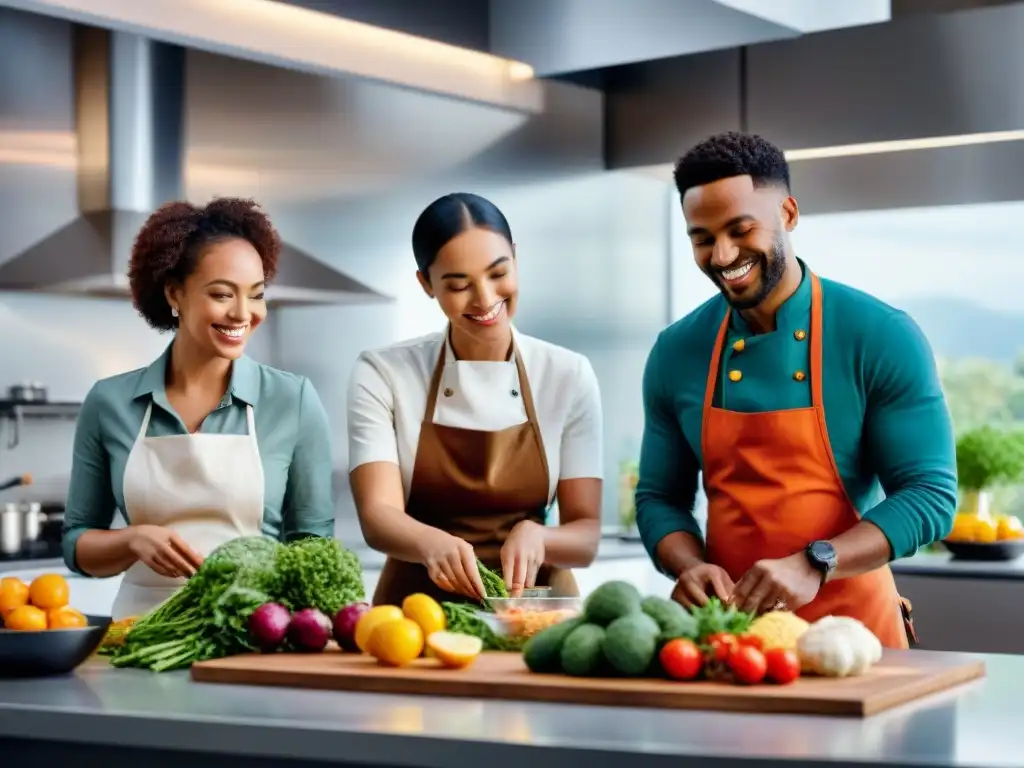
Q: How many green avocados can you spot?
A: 5